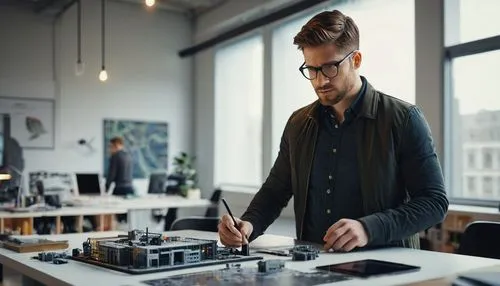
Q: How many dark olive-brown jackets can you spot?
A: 1